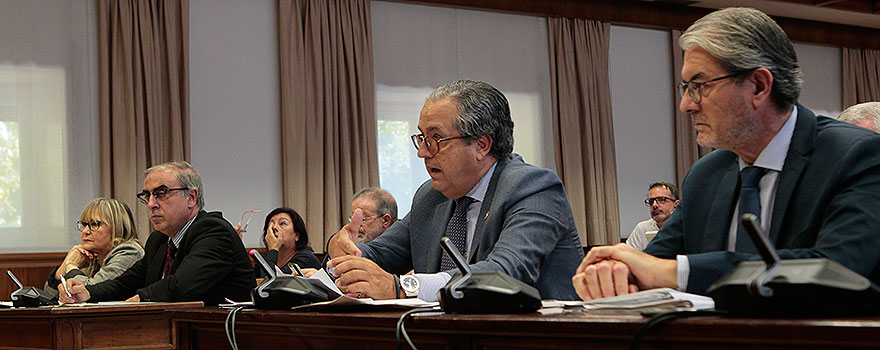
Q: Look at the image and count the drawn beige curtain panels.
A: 5